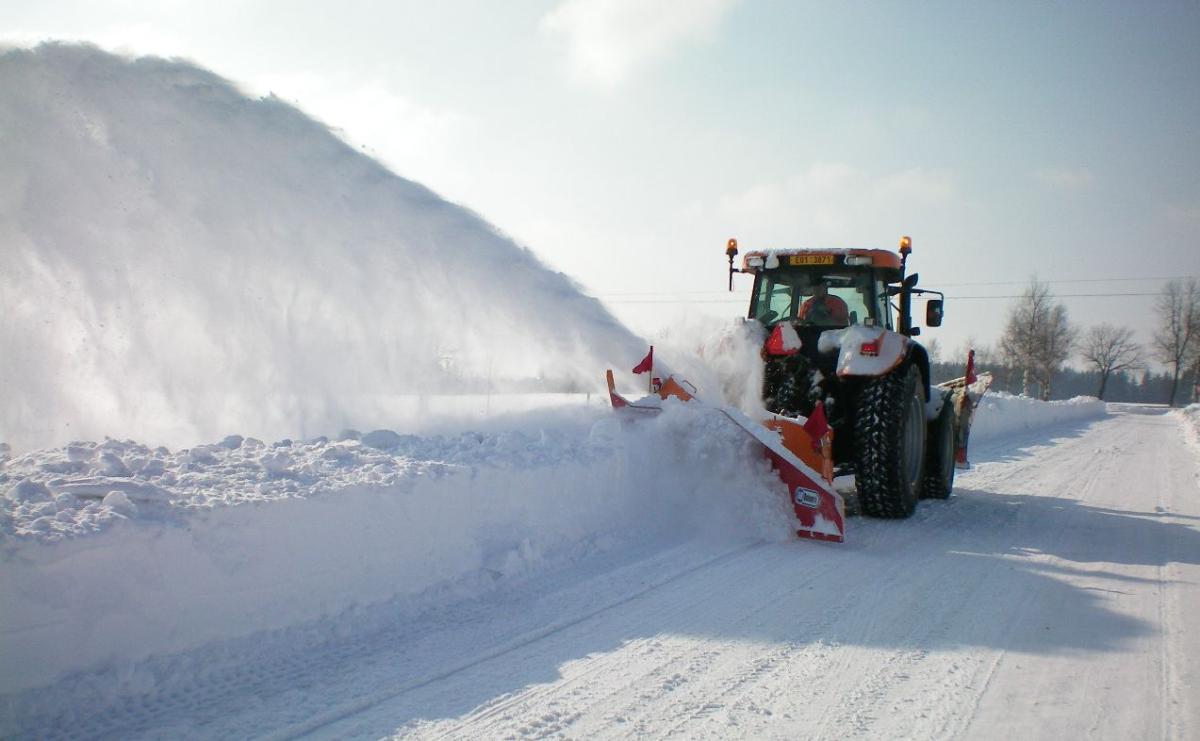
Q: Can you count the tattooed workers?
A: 0